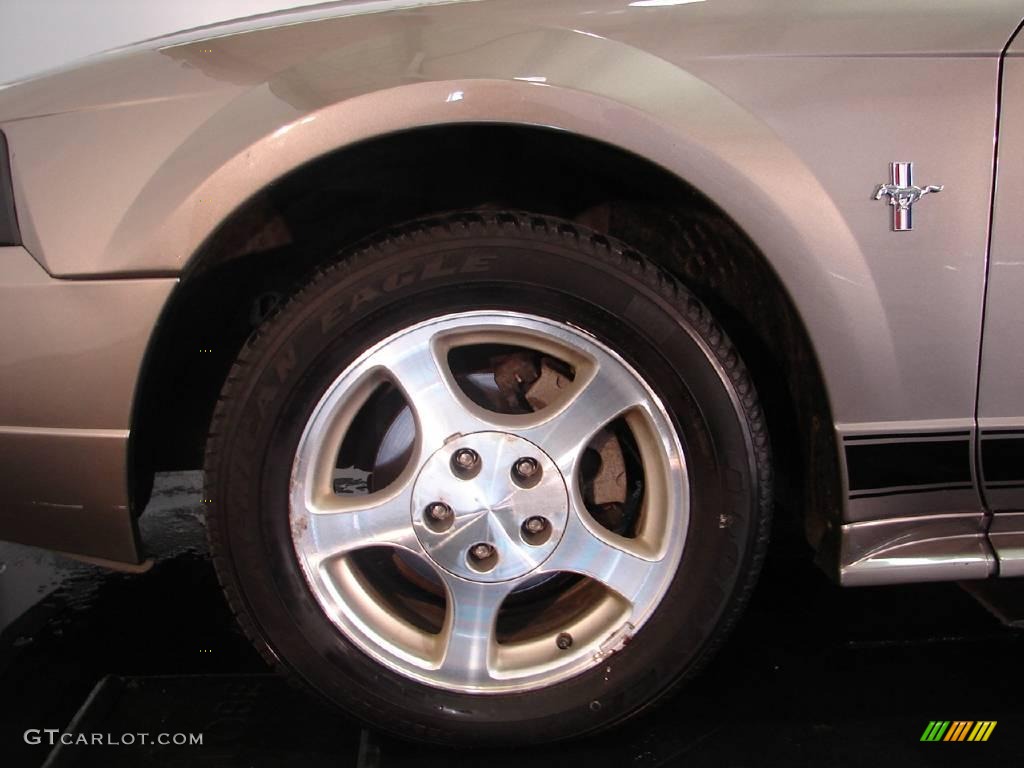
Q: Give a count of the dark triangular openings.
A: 5